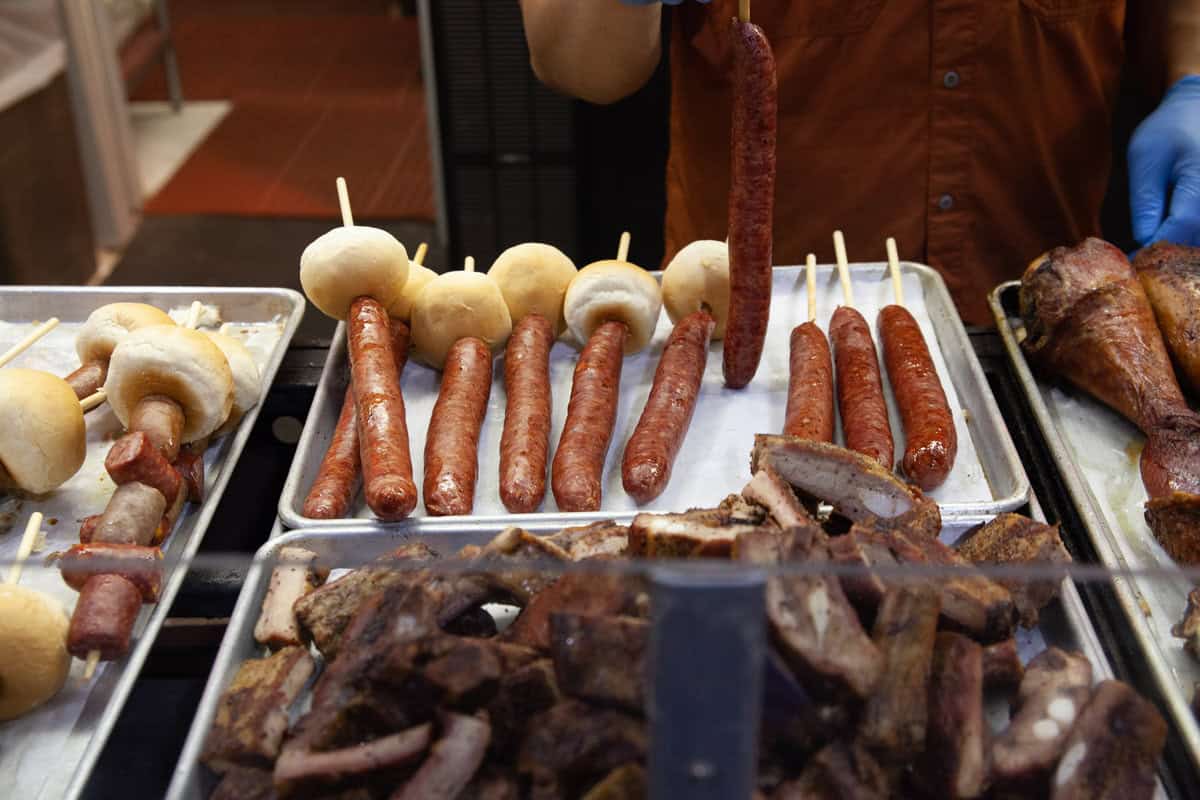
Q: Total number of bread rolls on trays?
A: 11